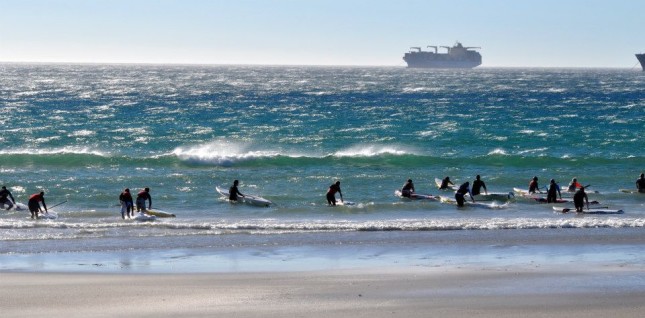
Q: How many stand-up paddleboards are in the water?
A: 15